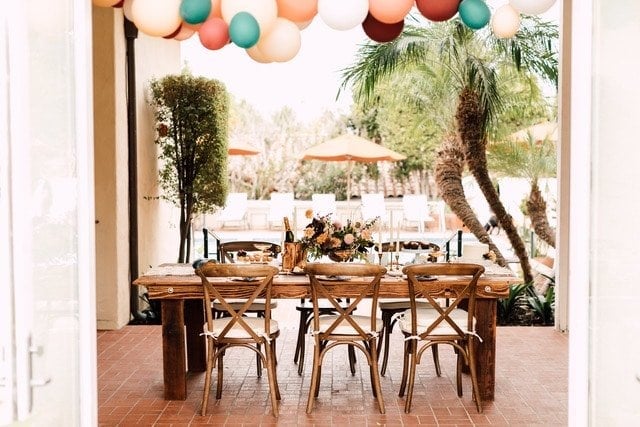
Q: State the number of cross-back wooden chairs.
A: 6